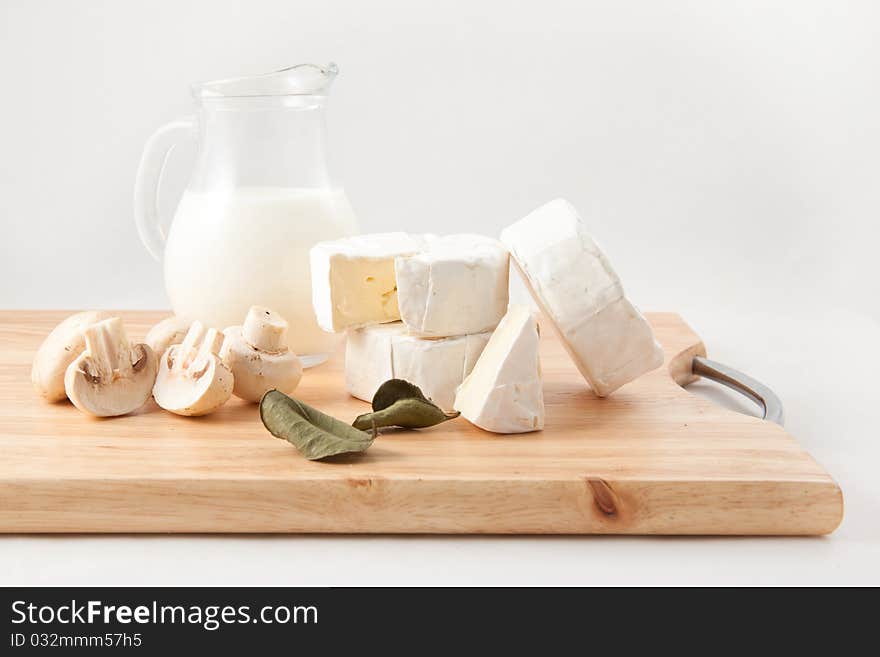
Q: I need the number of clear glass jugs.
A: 1